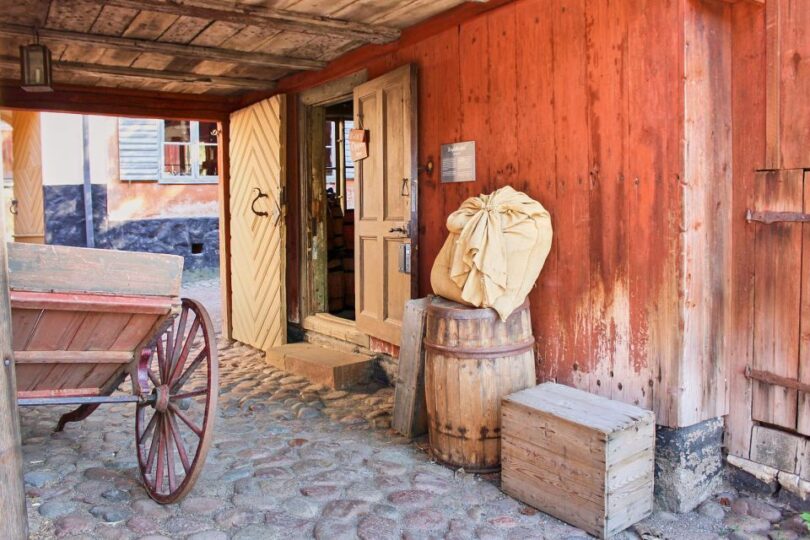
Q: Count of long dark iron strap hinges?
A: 2